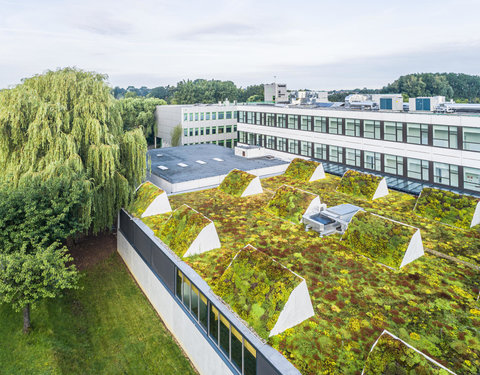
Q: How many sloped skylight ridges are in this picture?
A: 10